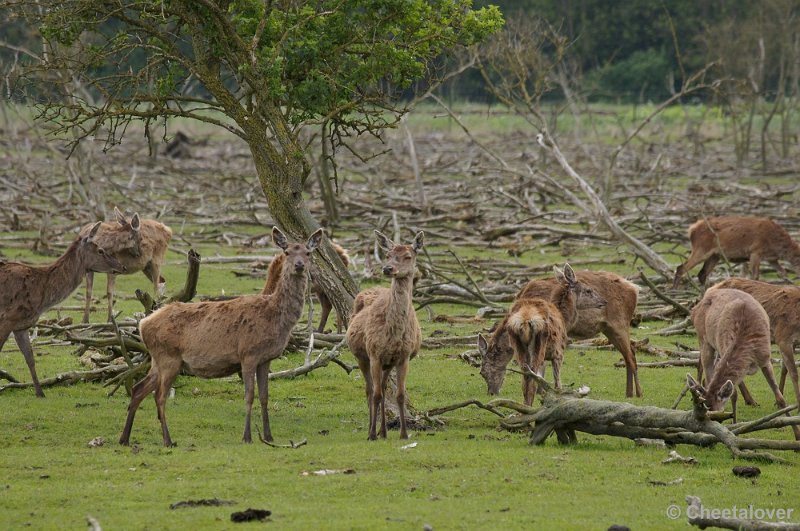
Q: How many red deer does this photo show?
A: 10